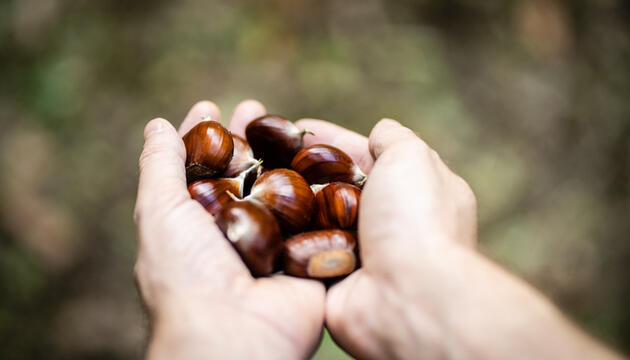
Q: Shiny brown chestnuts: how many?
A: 9